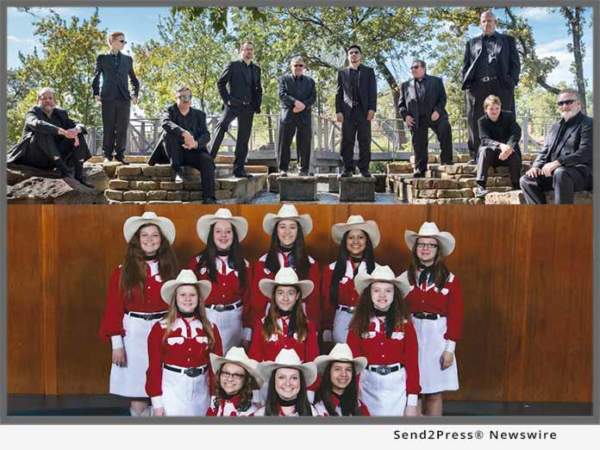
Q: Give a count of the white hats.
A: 11